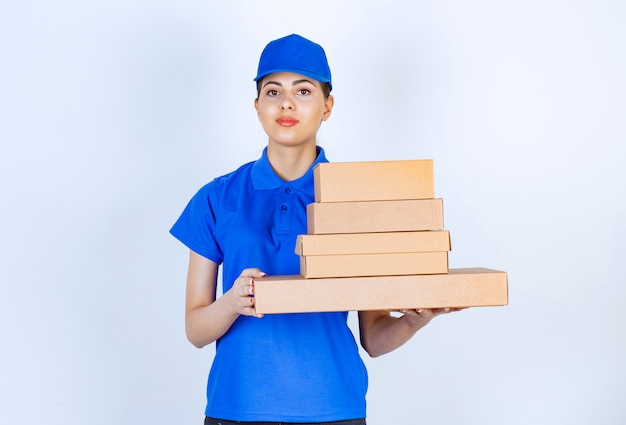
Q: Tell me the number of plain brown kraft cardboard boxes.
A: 4